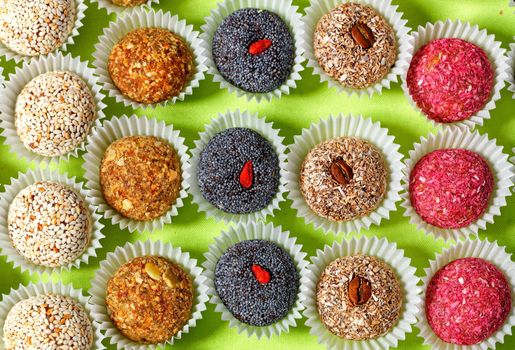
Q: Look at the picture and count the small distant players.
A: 0